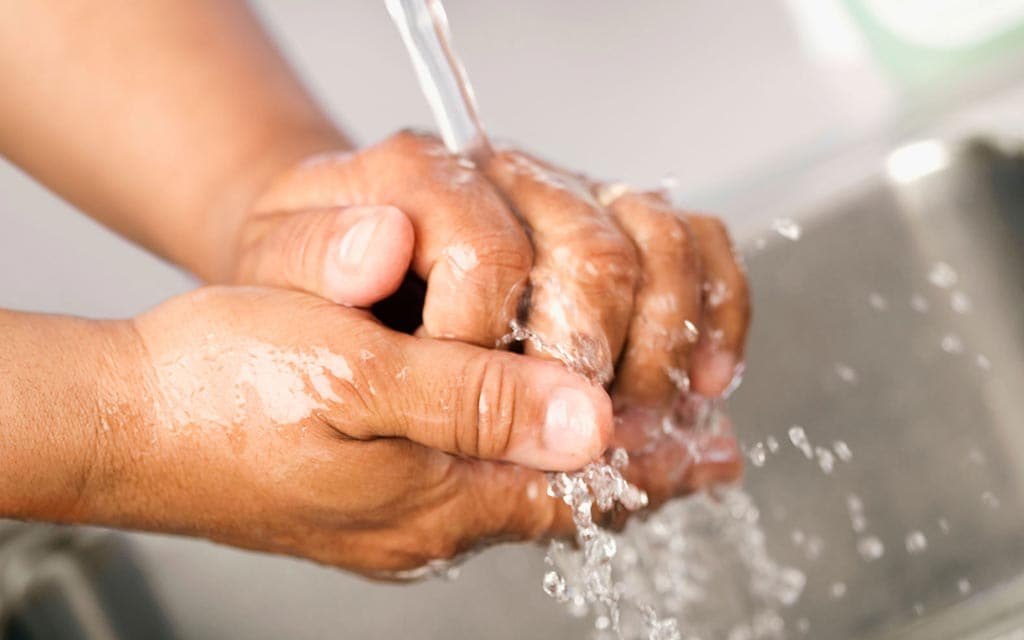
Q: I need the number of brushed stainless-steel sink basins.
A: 1